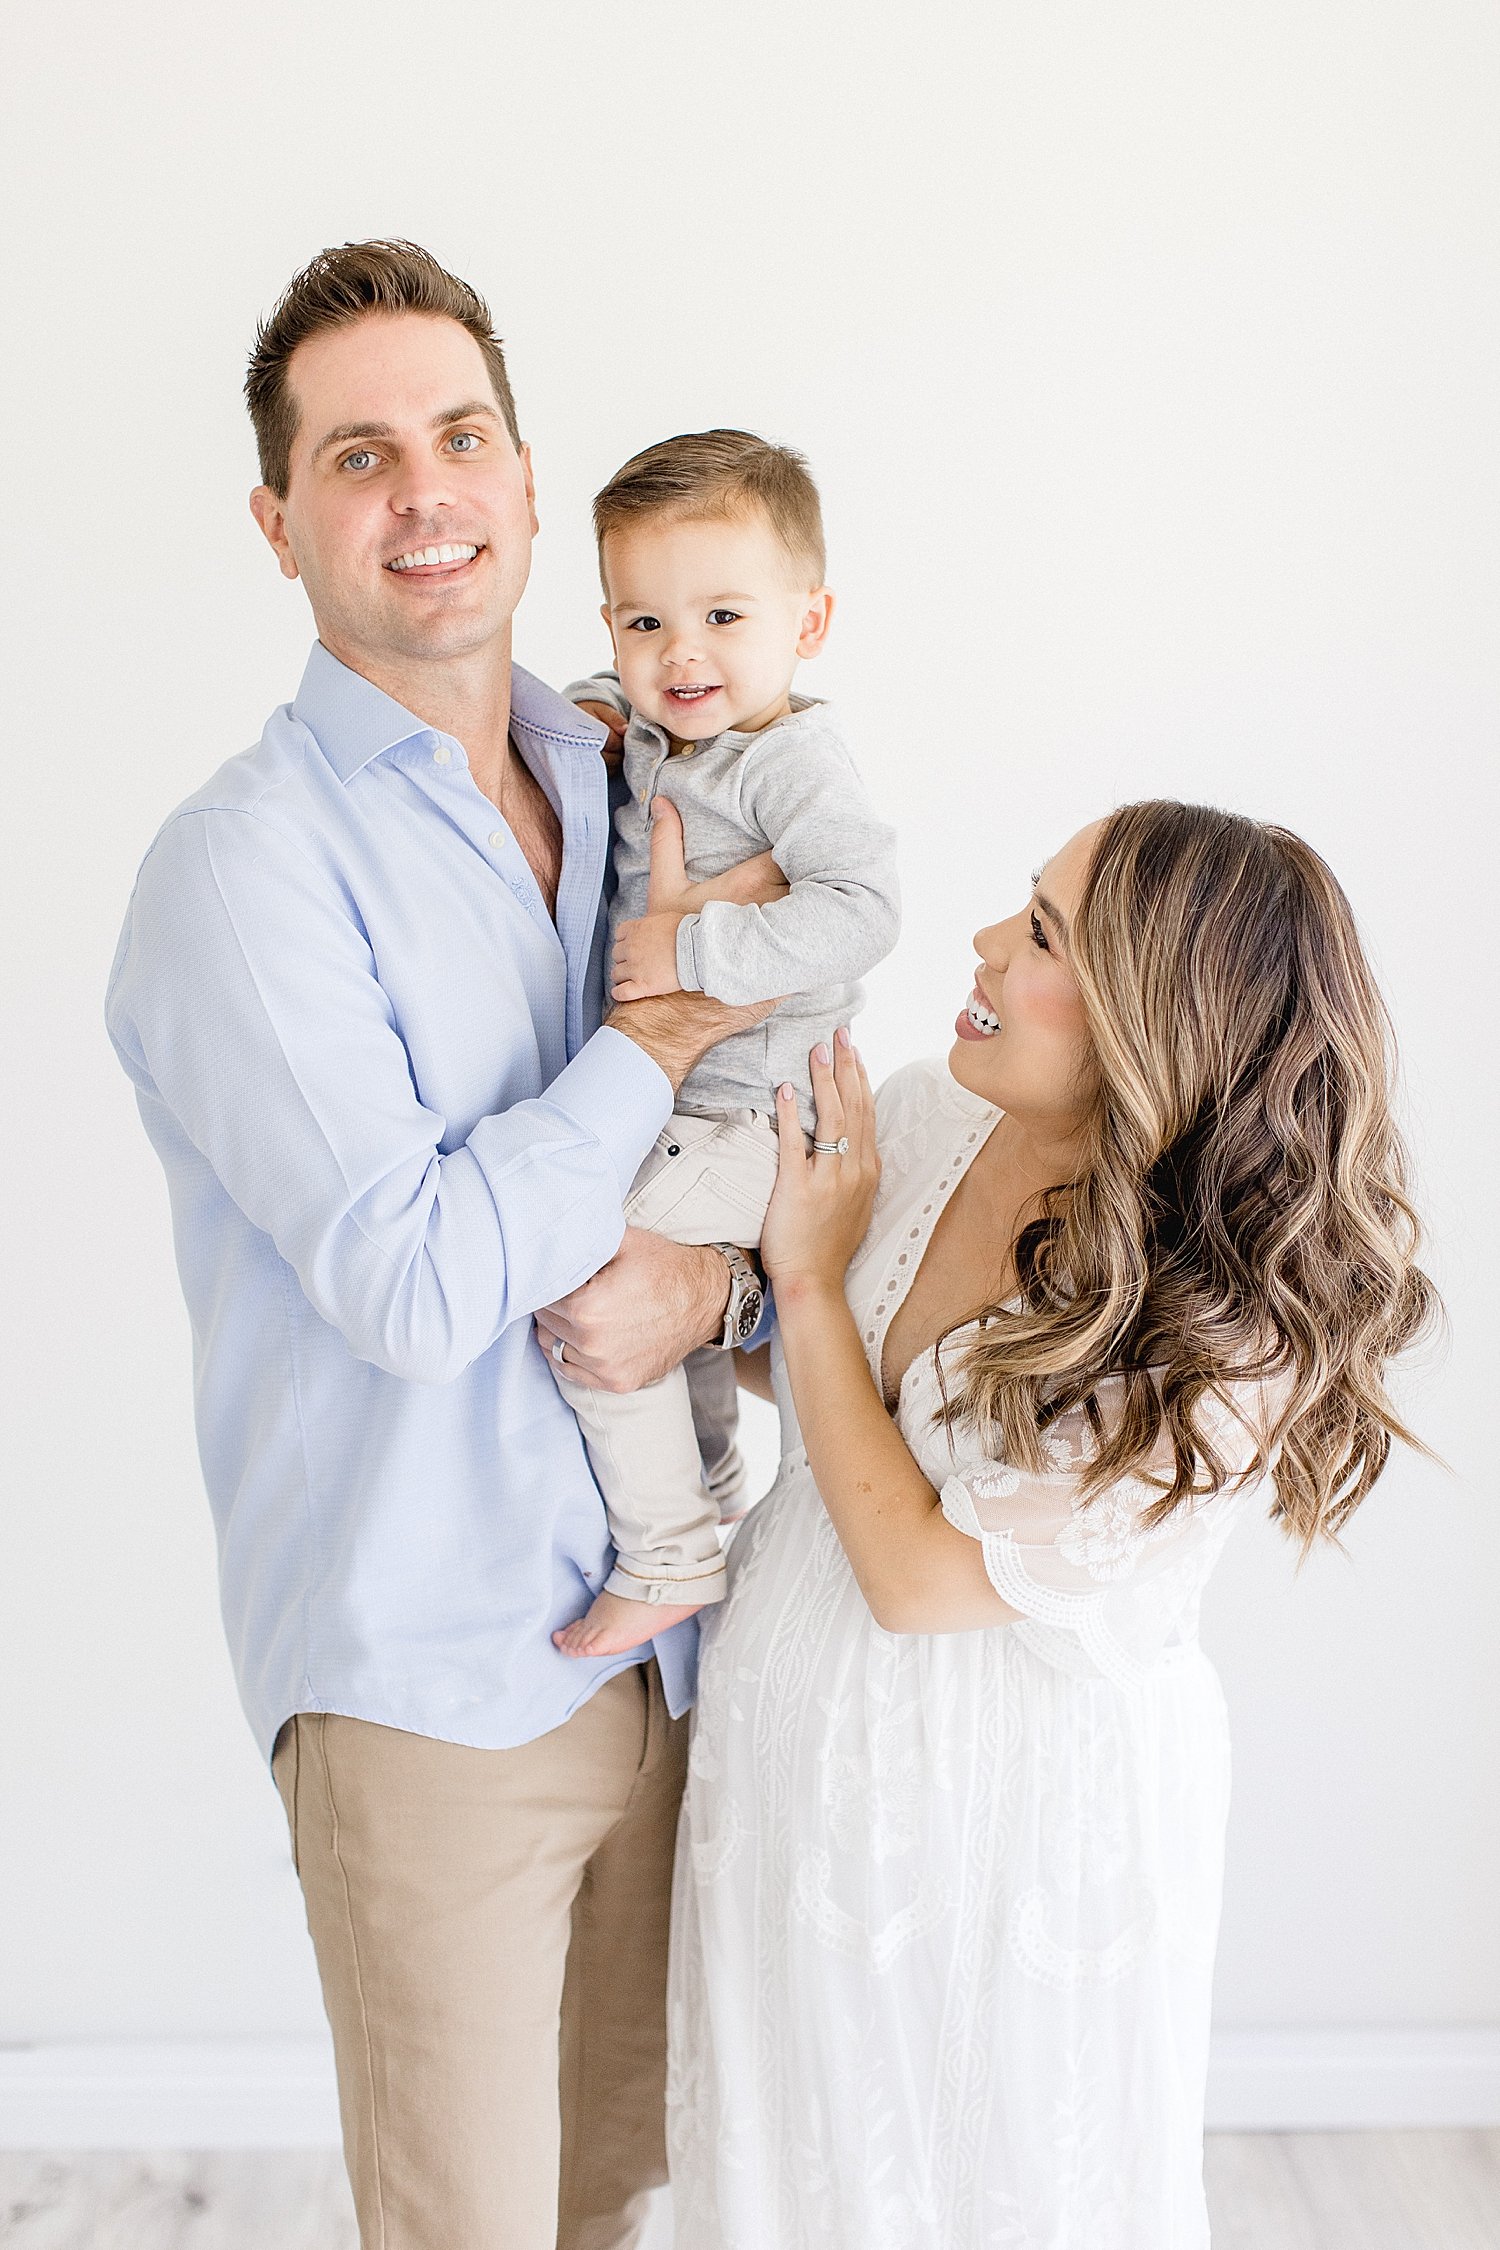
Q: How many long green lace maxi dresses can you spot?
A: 0